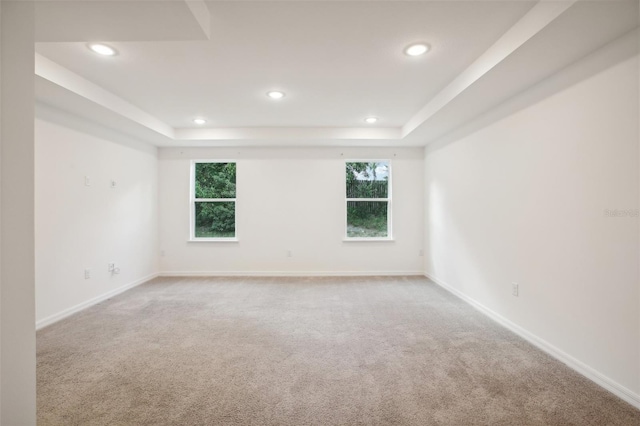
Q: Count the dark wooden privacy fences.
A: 1